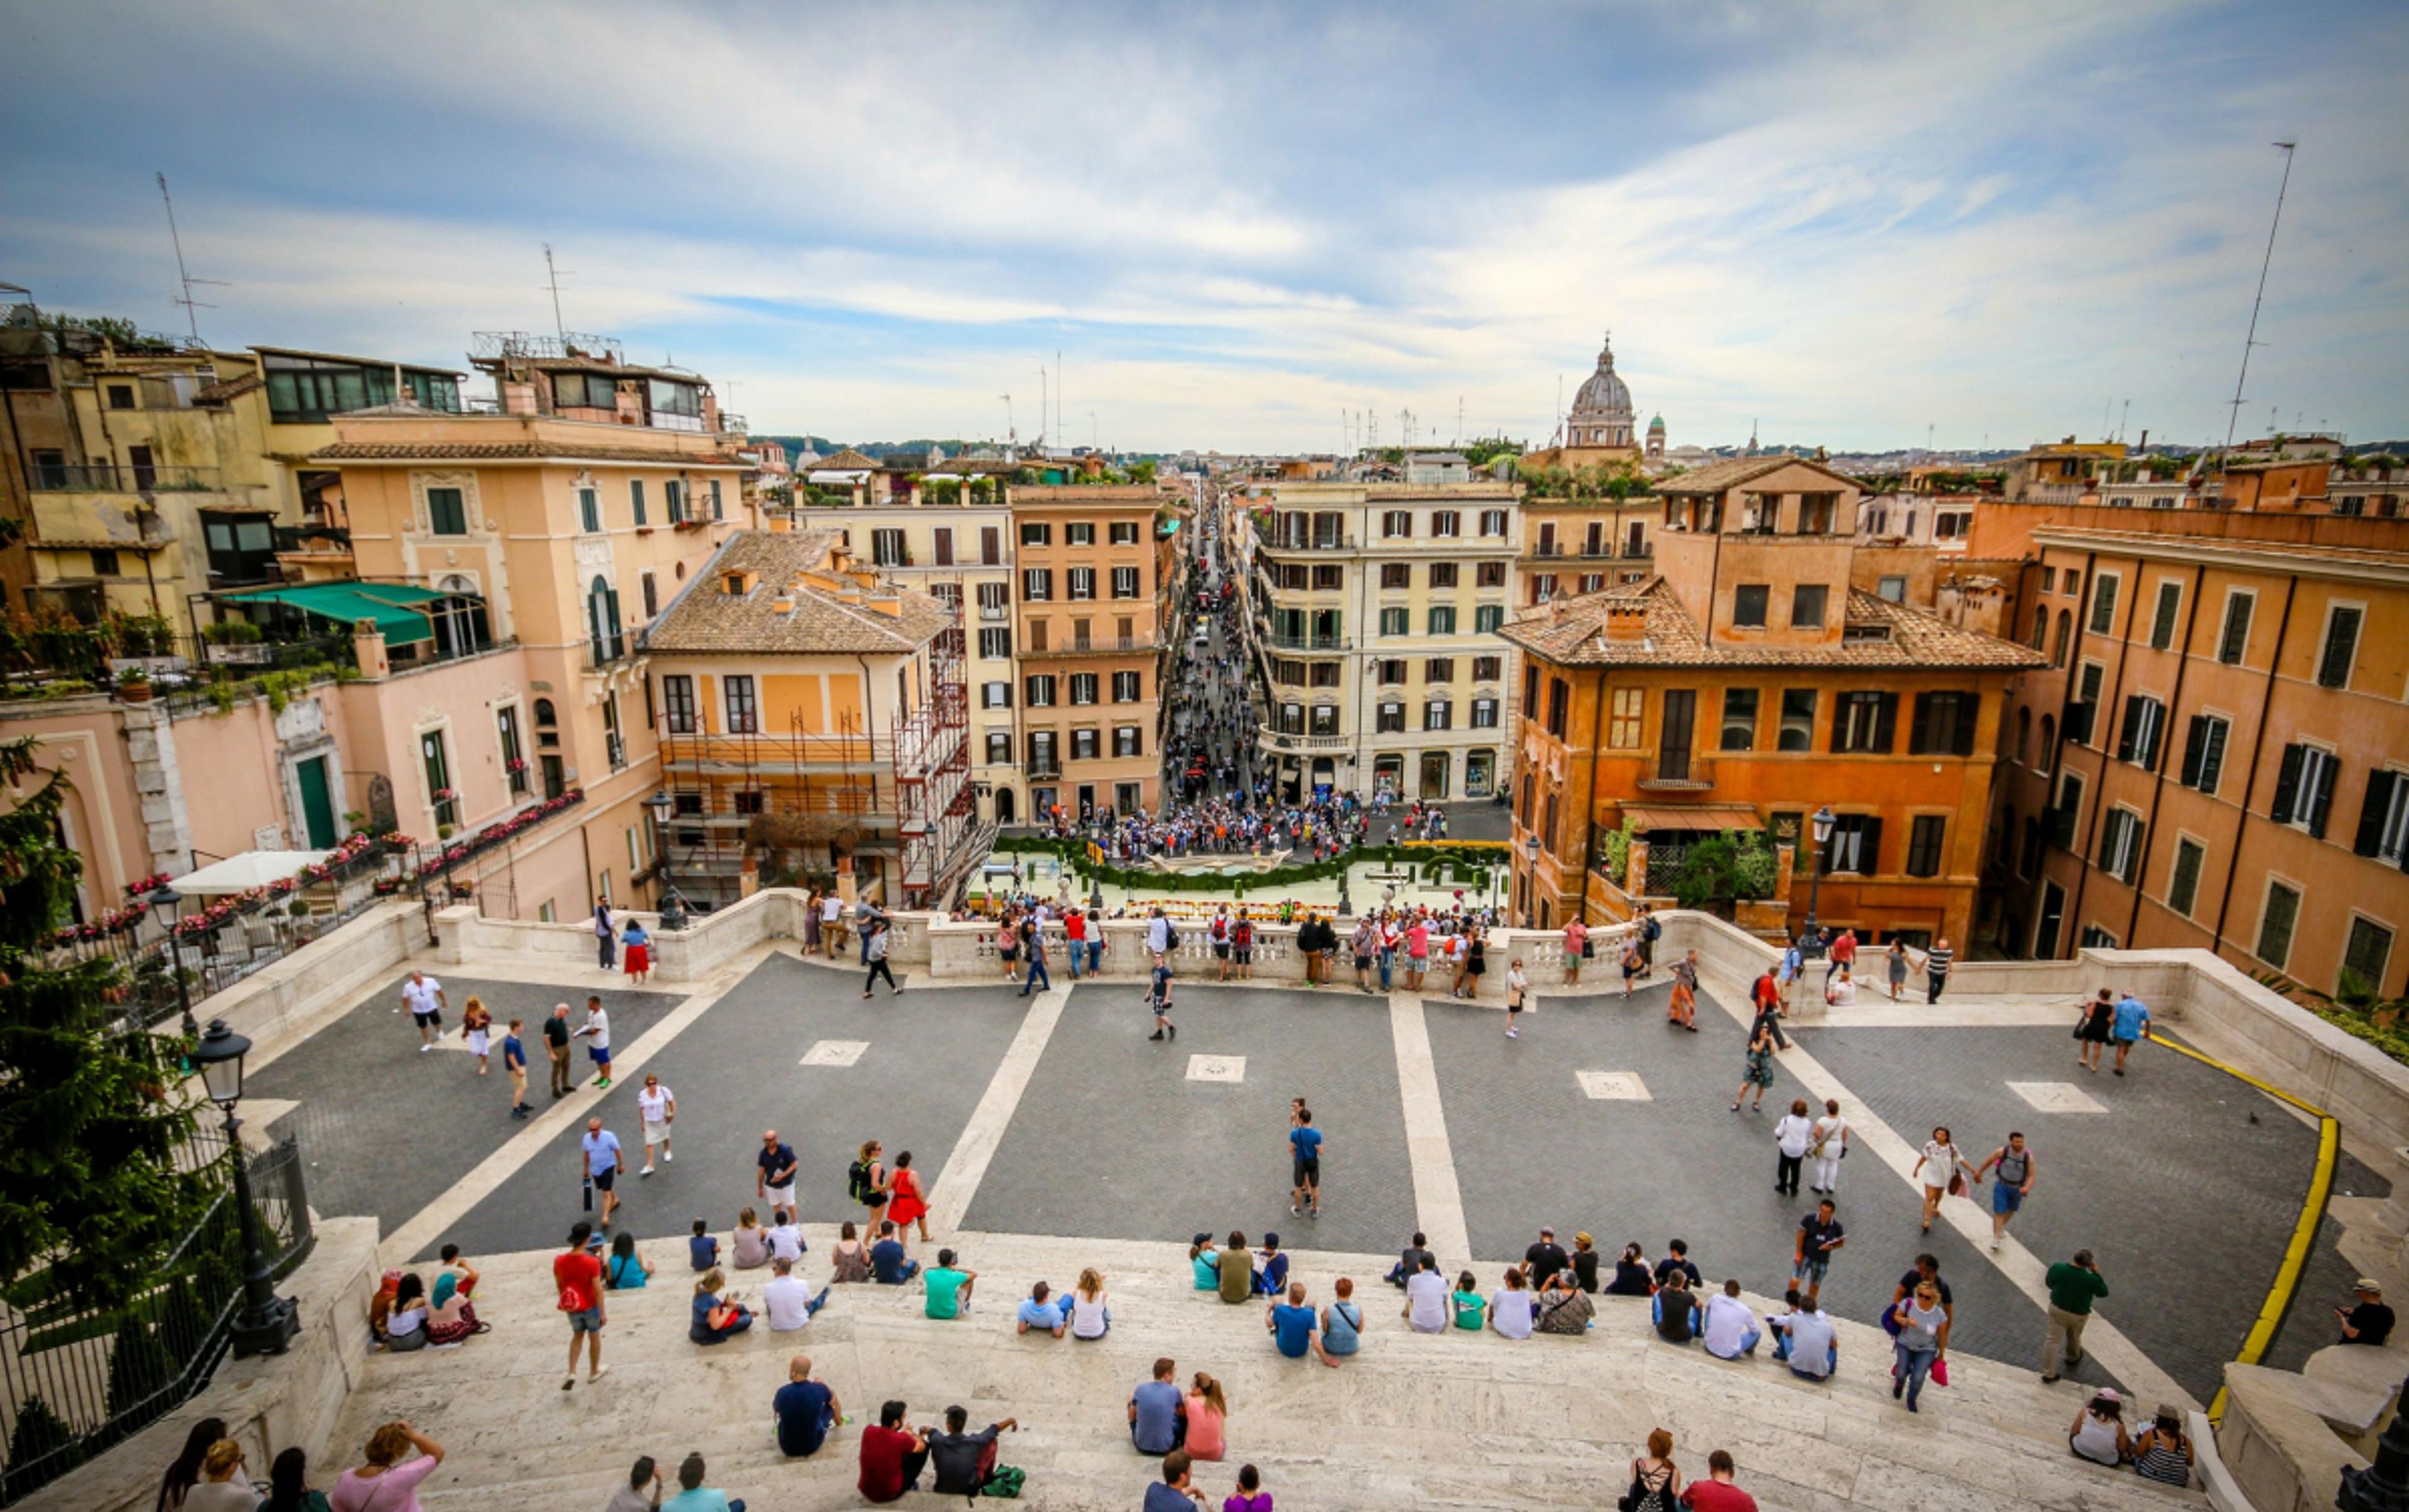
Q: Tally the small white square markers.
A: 5